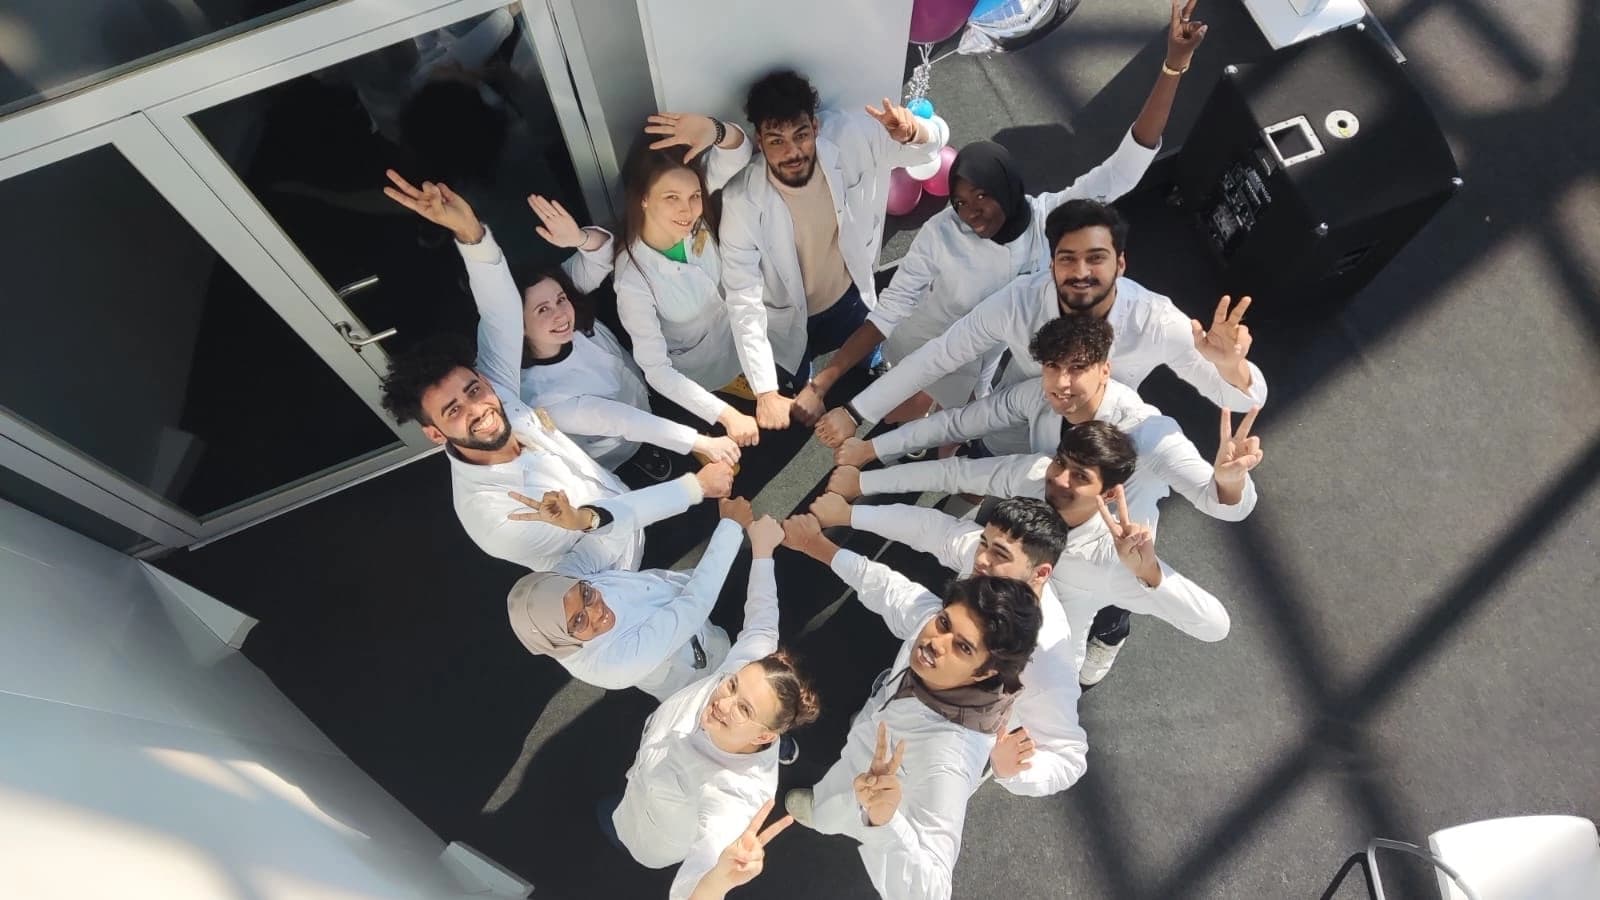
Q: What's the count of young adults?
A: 12